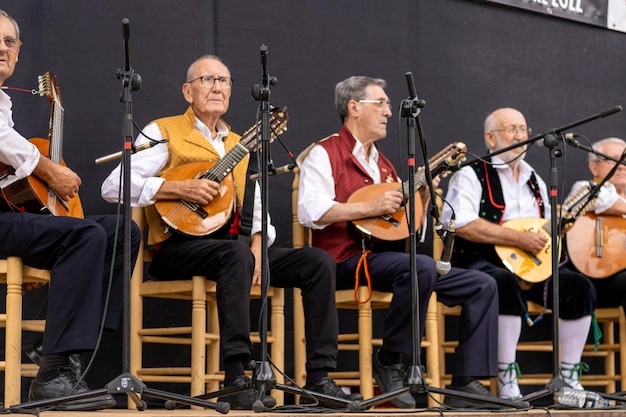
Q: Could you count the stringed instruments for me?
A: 5